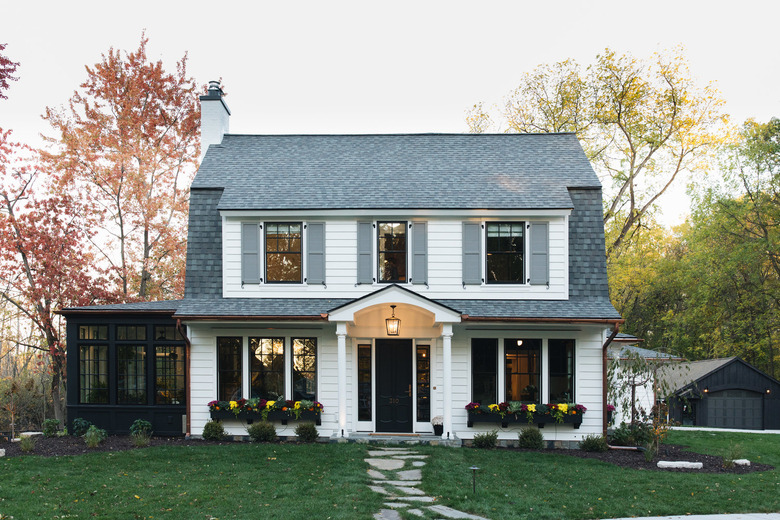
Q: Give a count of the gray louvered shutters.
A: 6